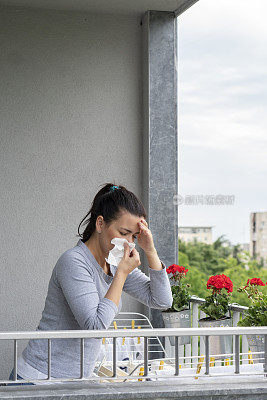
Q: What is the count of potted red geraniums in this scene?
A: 3